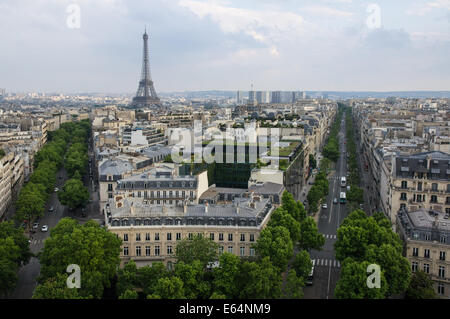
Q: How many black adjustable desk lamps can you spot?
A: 0